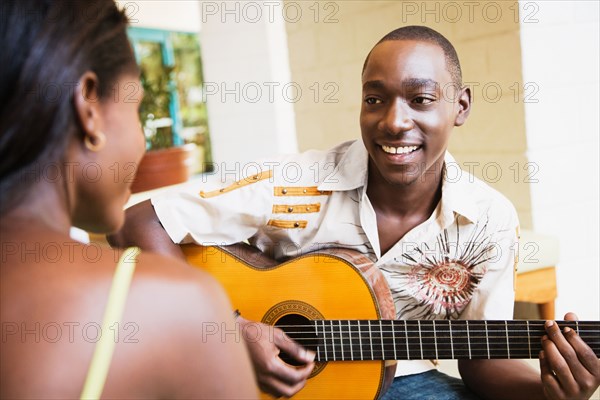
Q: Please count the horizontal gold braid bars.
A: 3